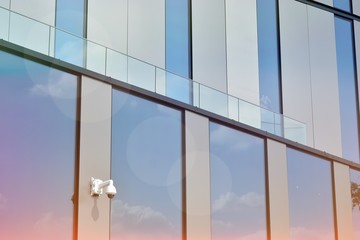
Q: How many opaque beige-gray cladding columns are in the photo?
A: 4